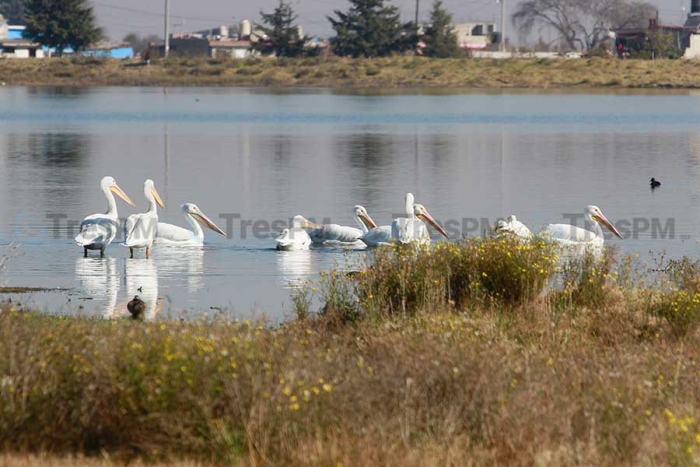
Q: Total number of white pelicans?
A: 9